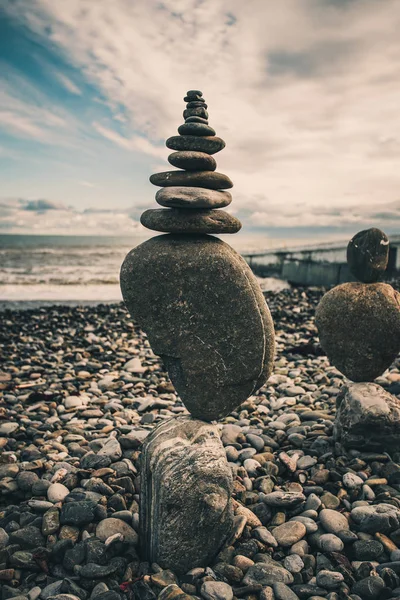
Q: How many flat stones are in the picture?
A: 11